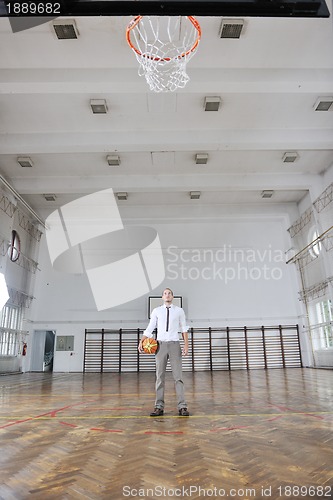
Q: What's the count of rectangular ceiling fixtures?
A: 13